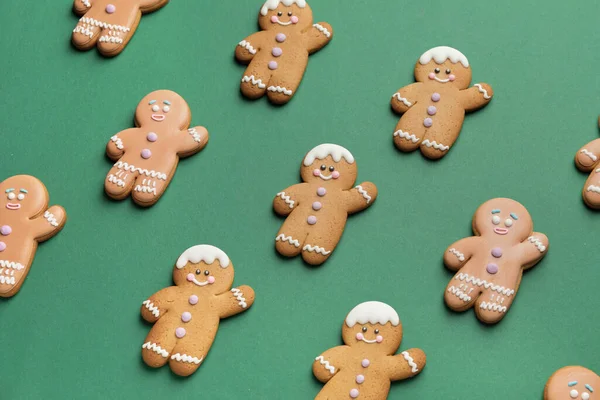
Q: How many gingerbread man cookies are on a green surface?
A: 11